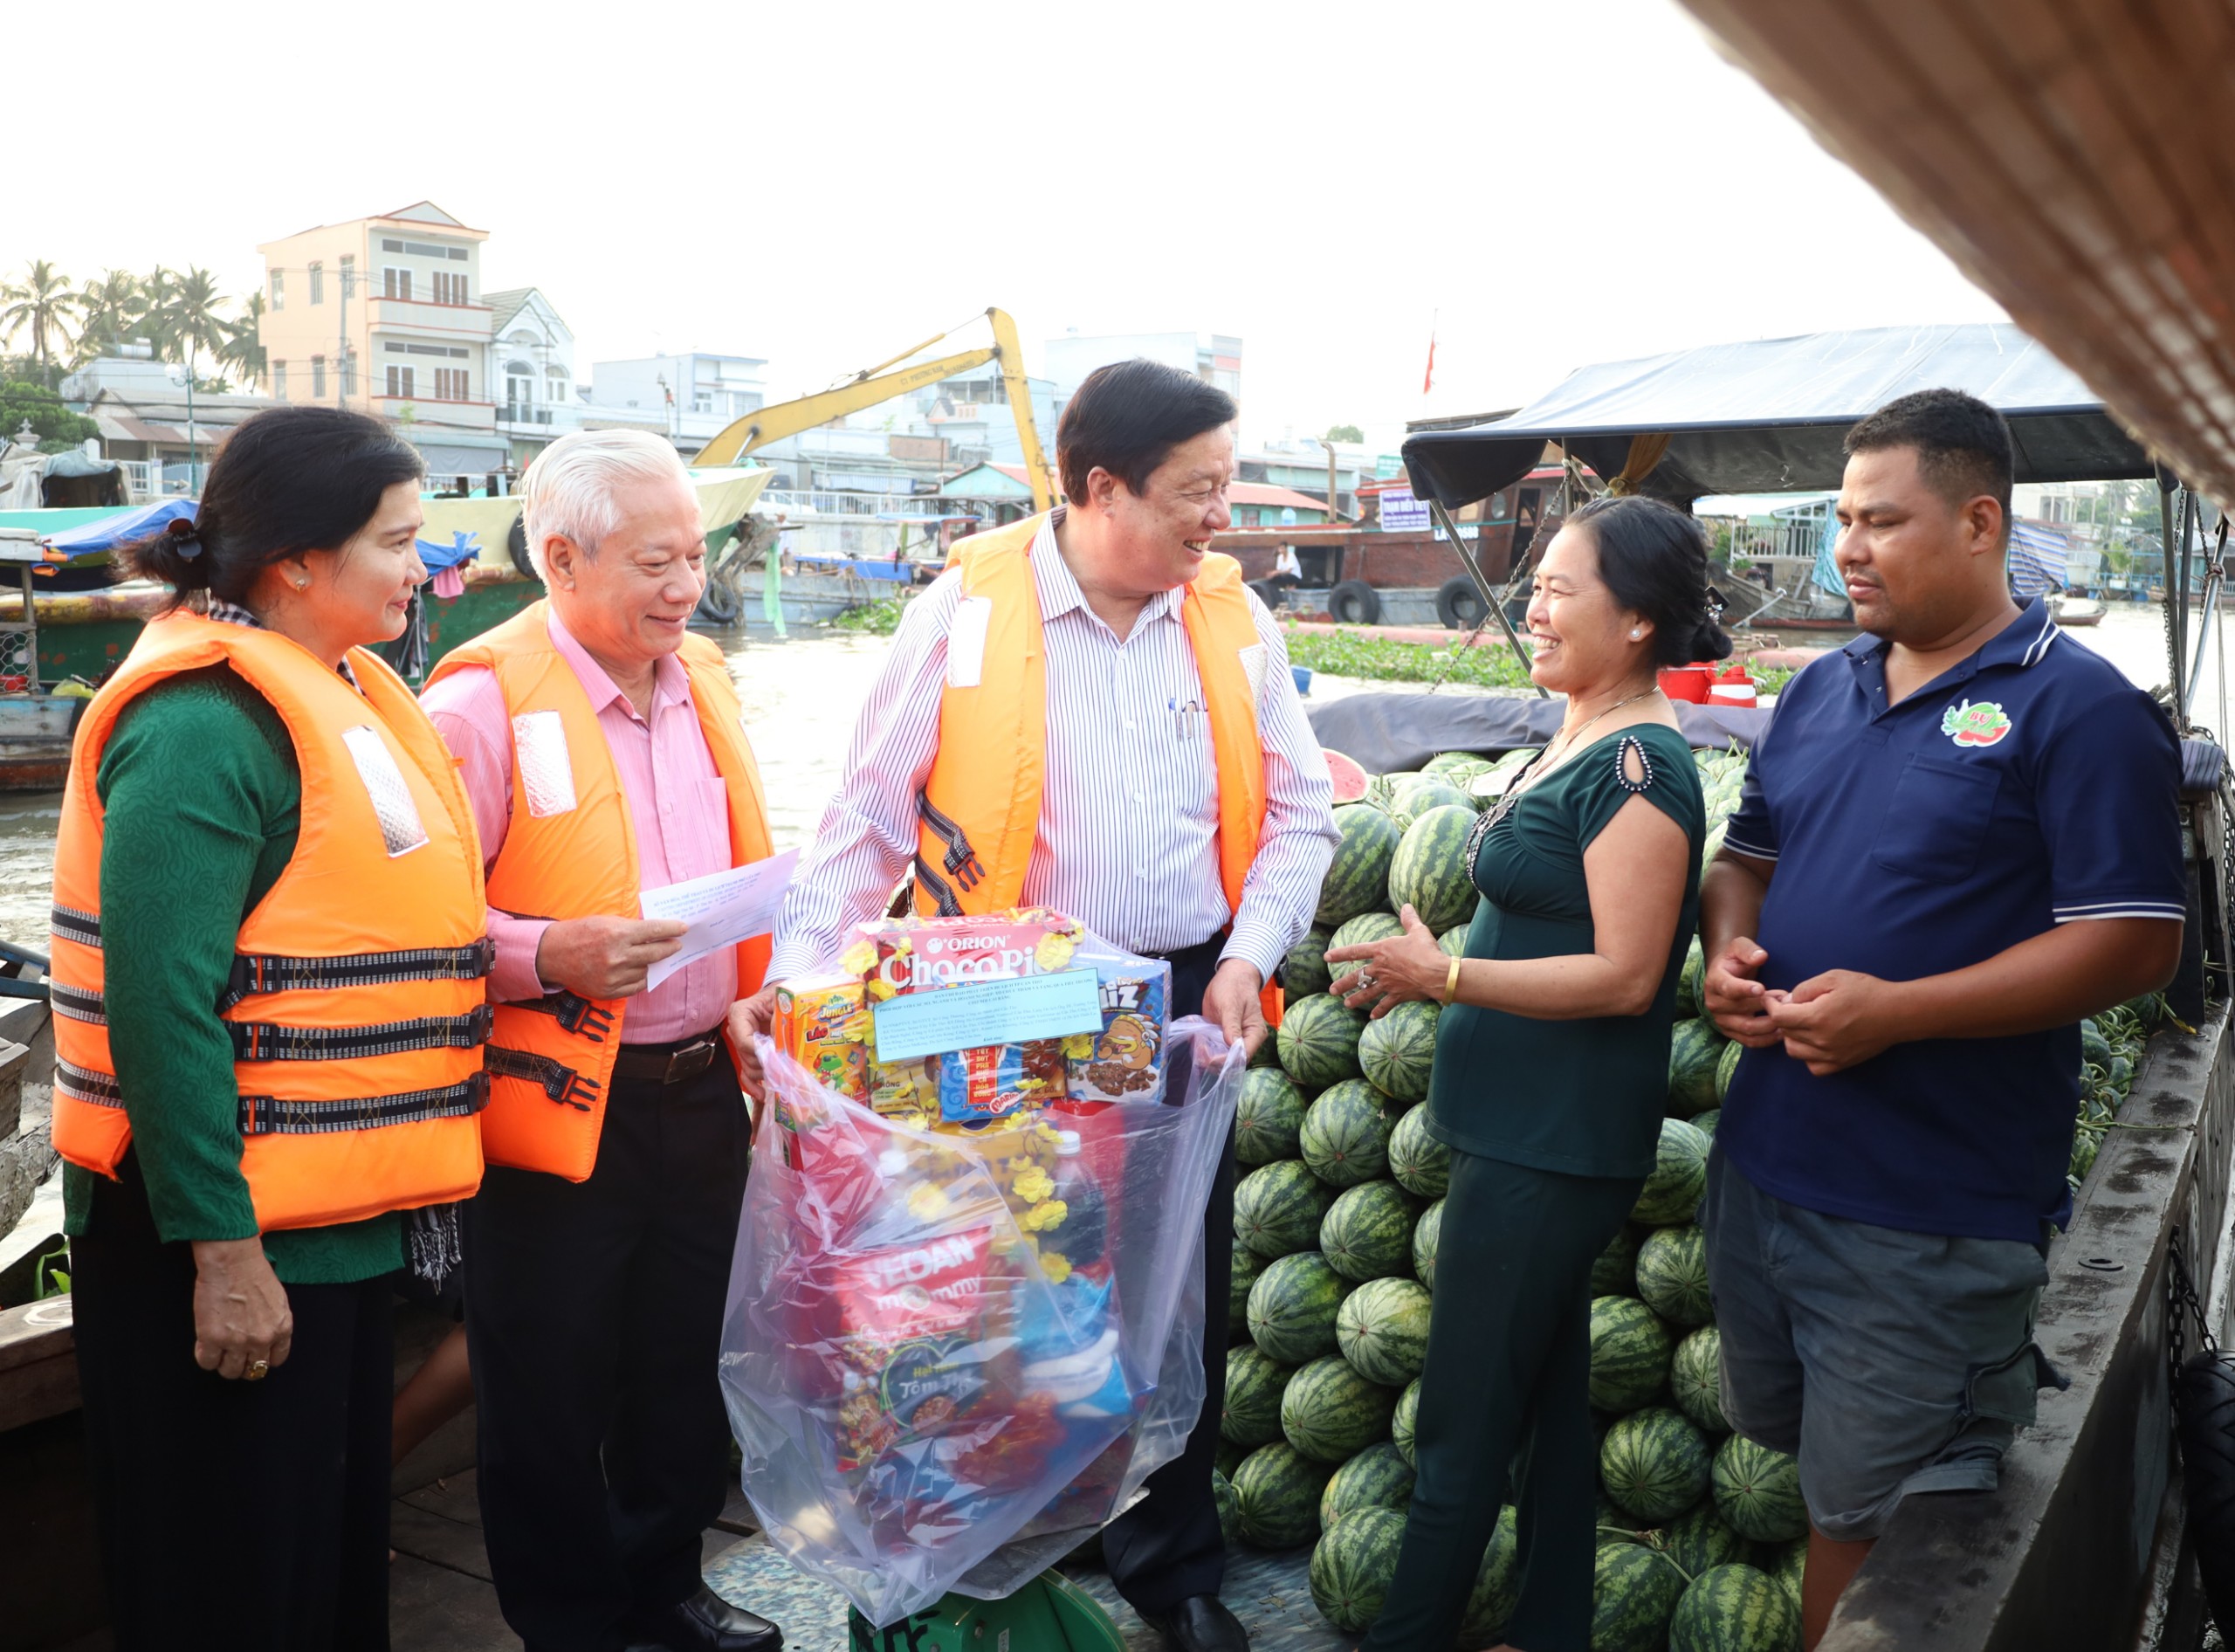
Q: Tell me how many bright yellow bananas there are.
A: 0